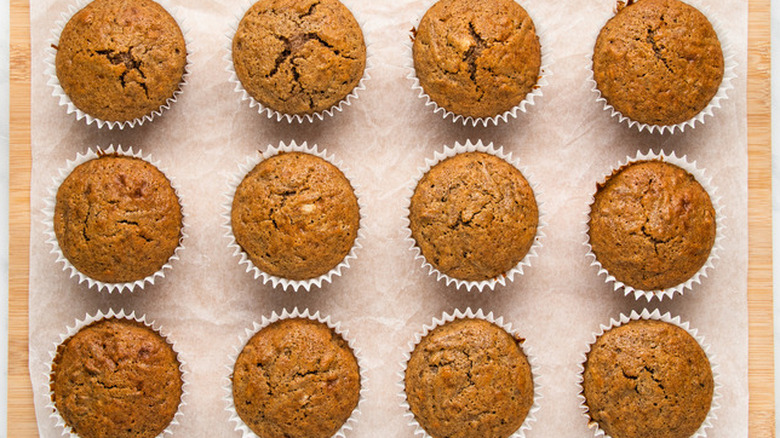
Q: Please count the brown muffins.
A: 12